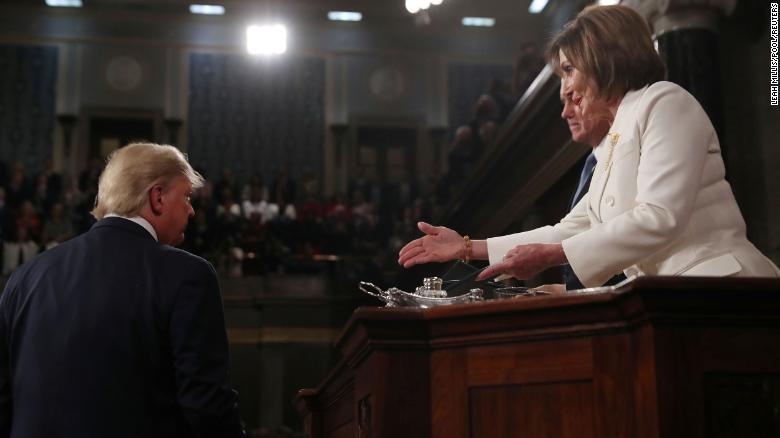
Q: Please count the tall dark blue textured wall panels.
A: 3